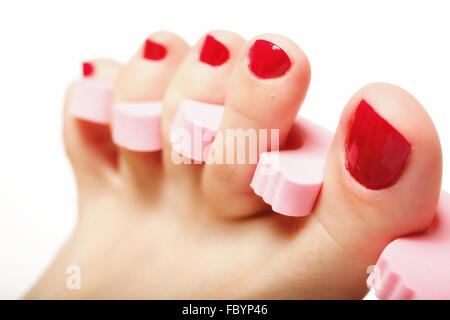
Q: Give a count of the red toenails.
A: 5